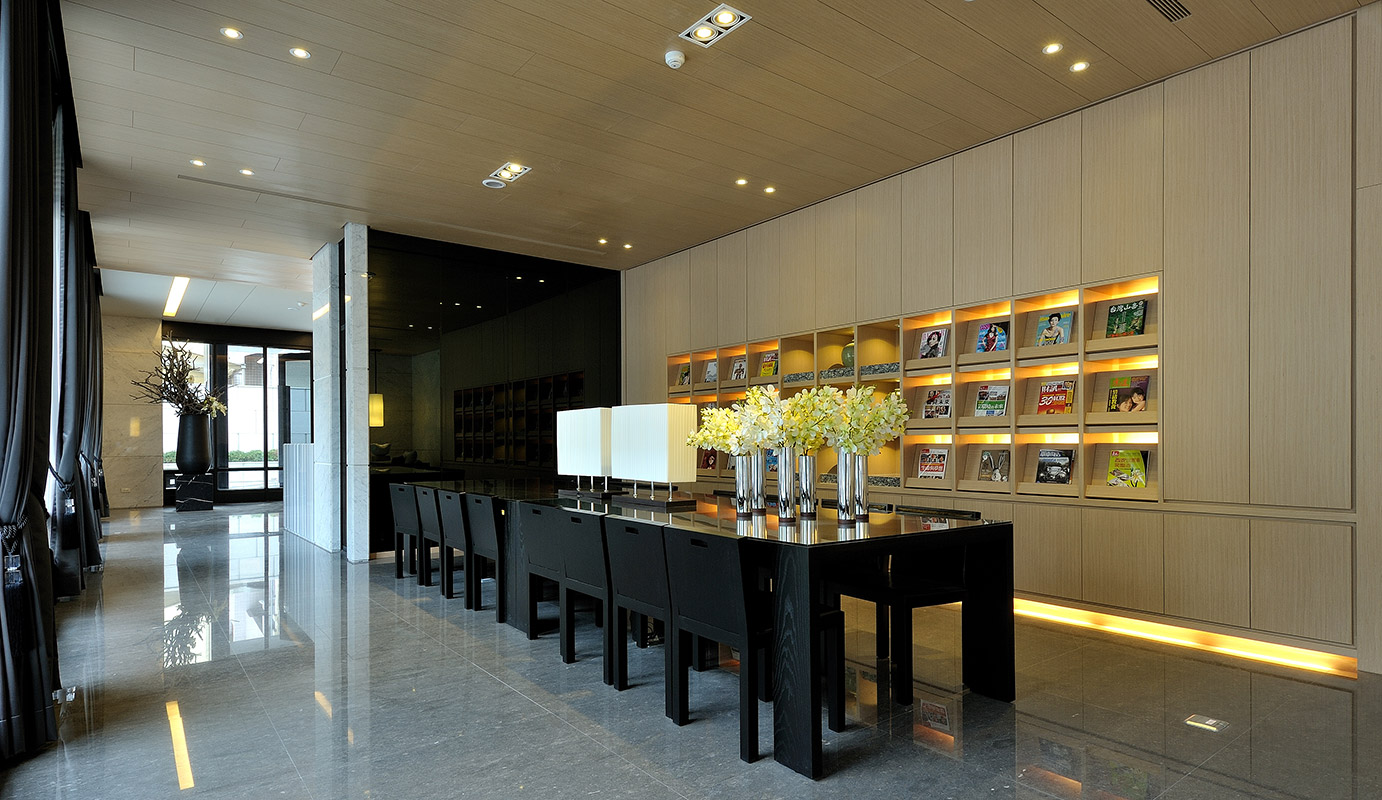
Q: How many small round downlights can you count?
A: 10